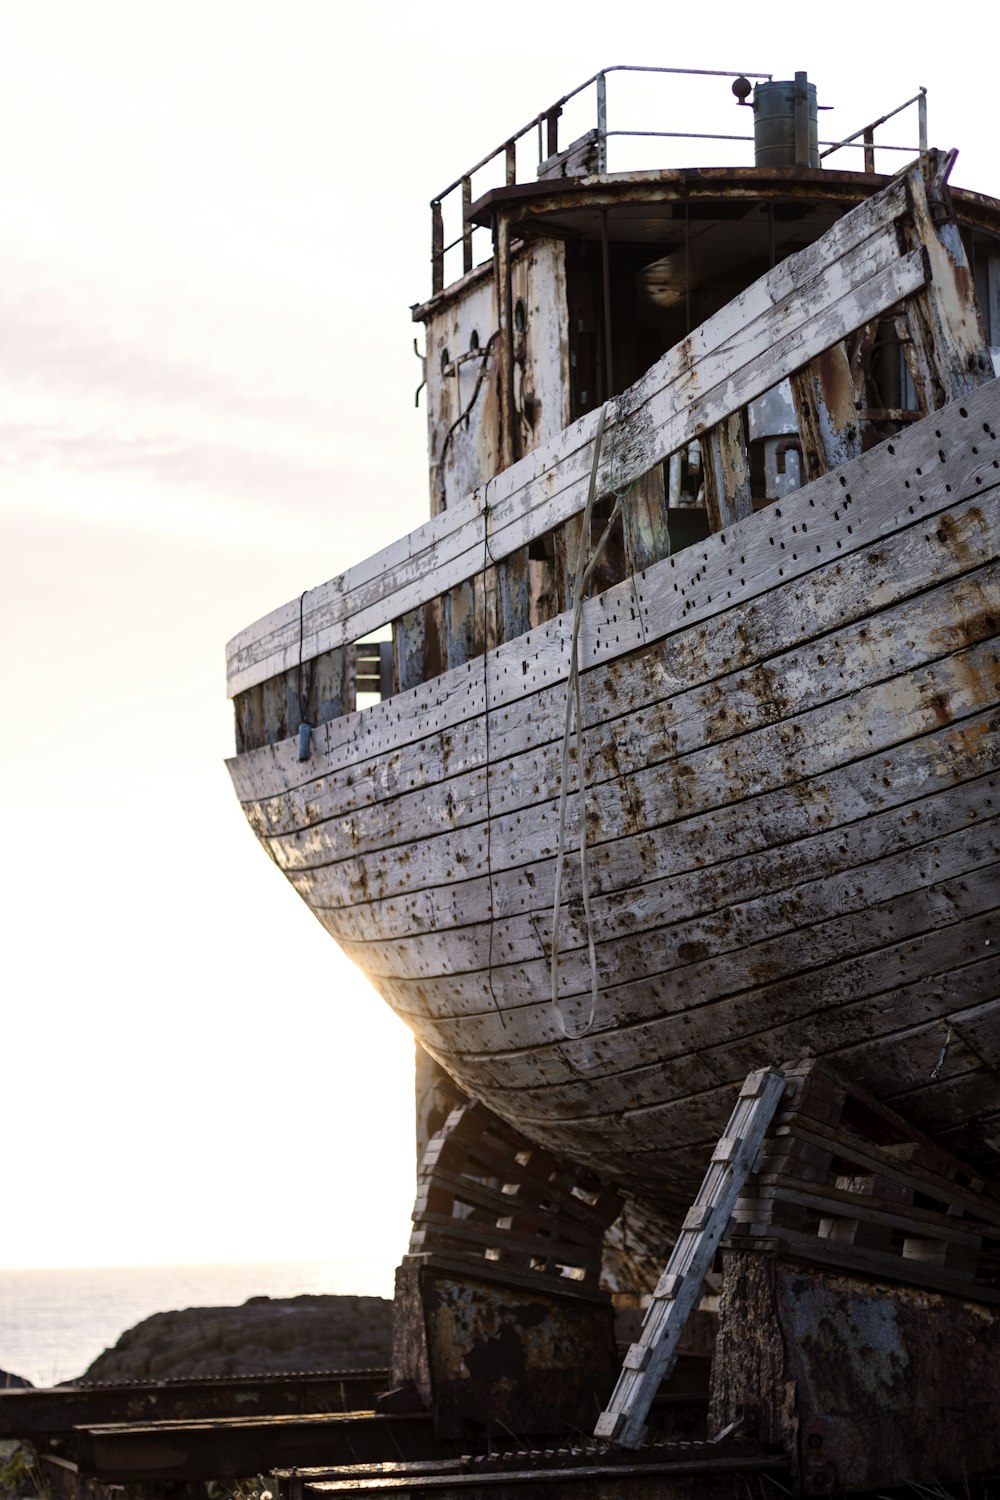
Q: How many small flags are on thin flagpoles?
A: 0